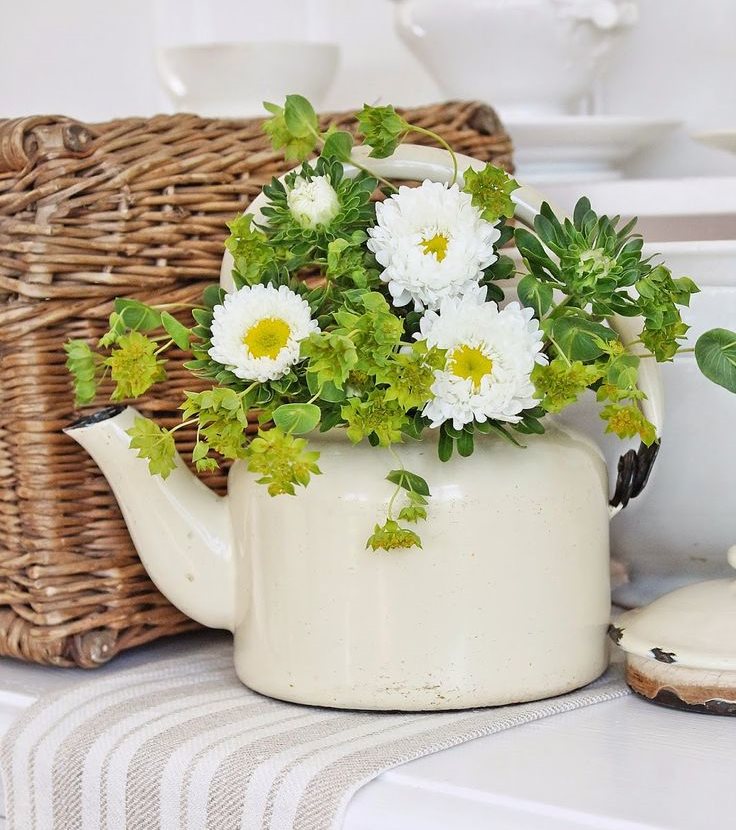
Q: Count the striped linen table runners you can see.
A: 1